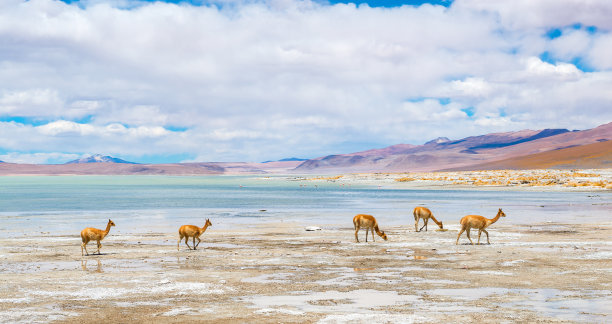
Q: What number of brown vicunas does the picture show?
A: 5